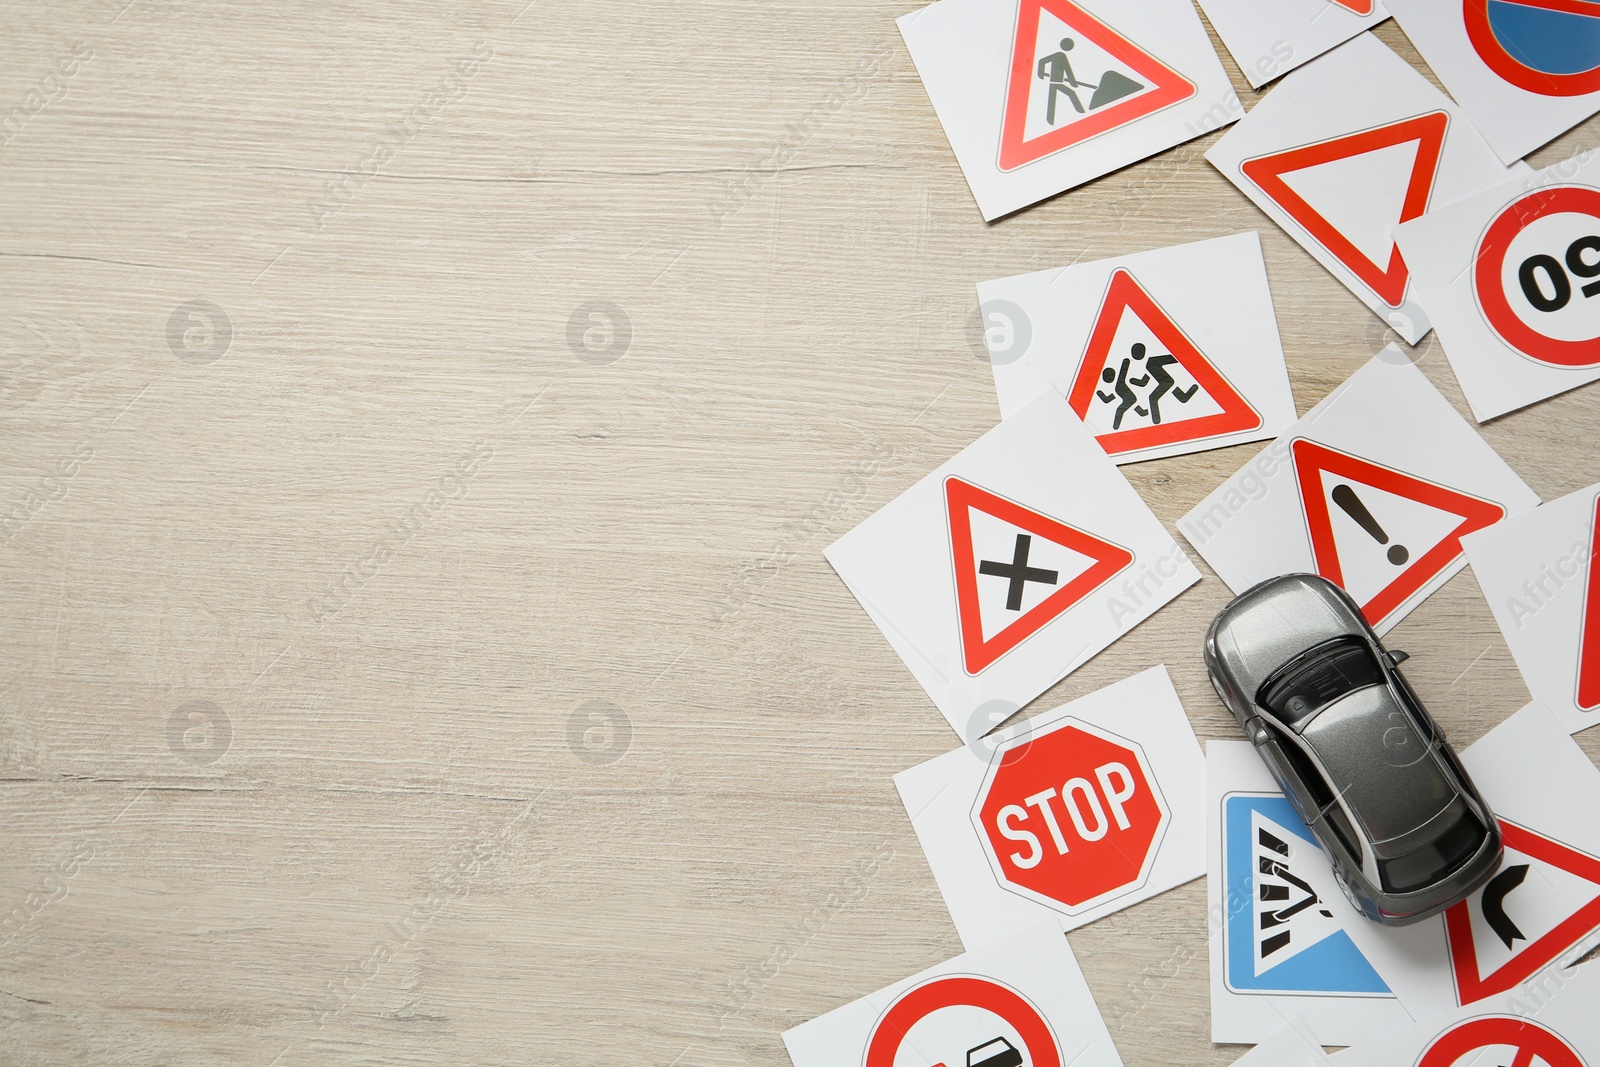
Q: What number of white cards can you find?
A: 15